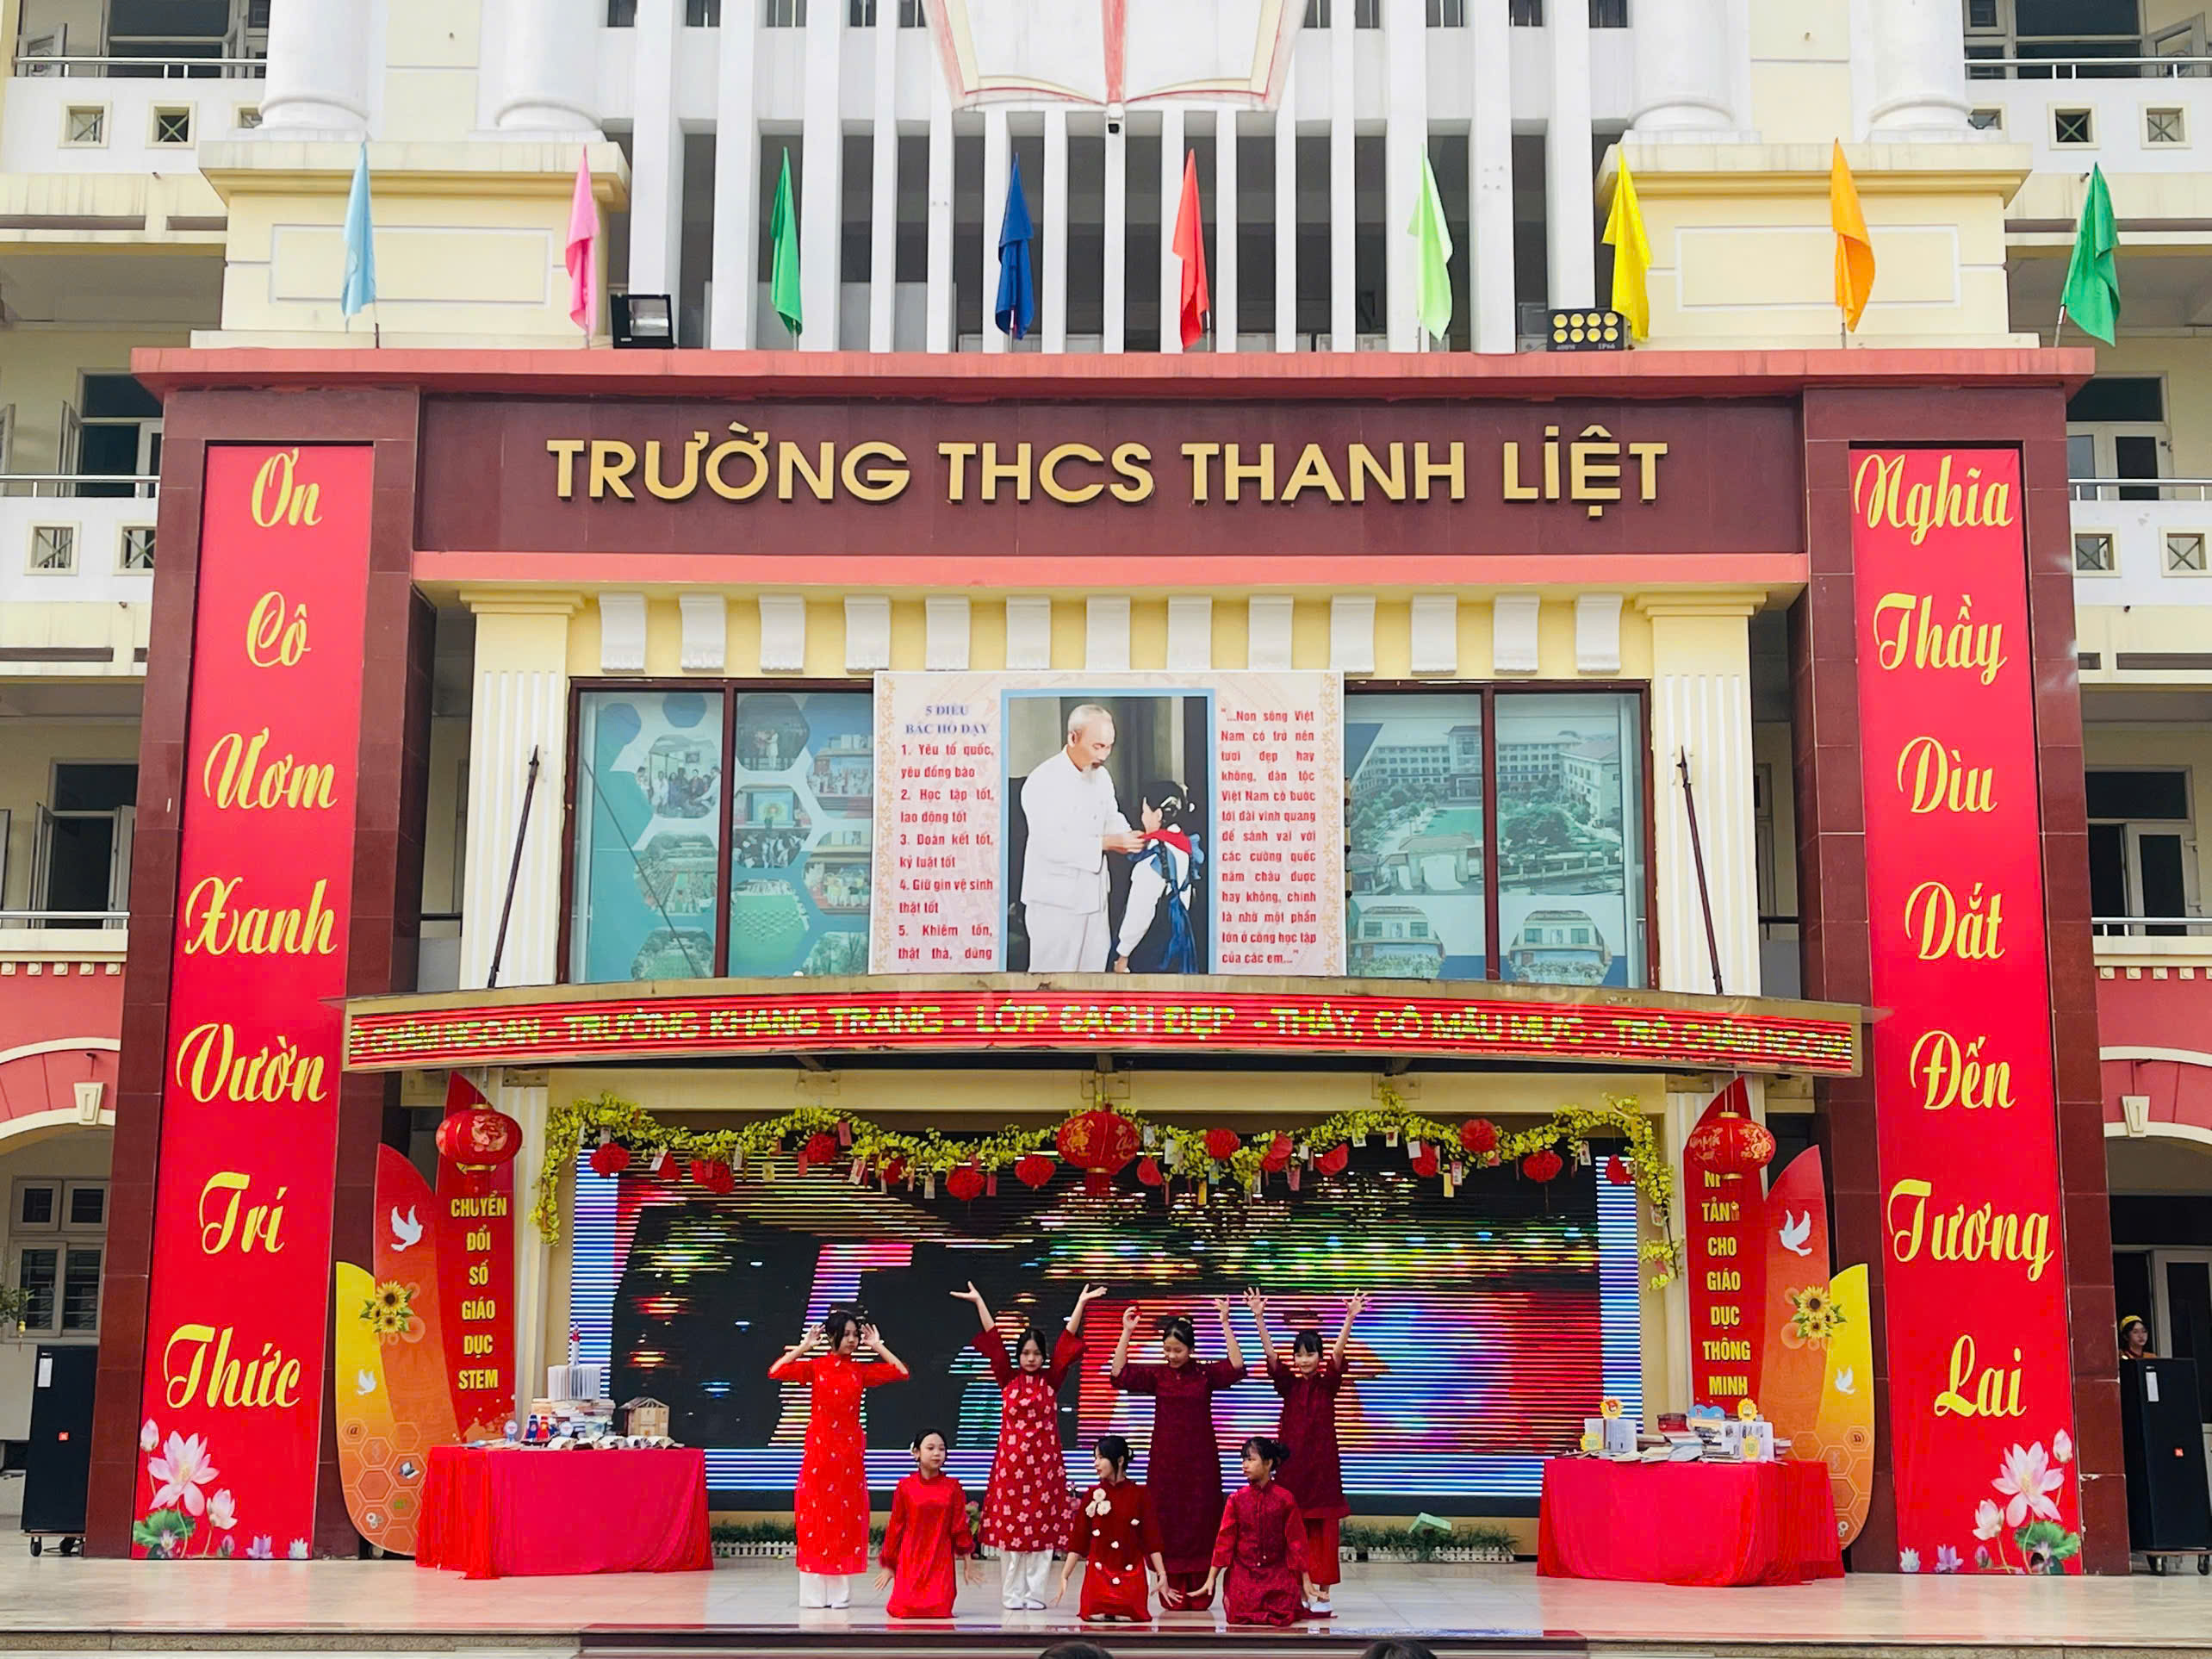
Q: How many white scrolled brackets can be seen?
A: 13